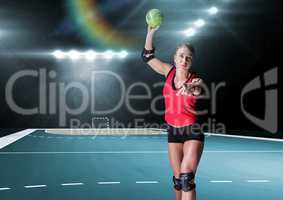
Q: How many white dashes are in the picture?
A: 7